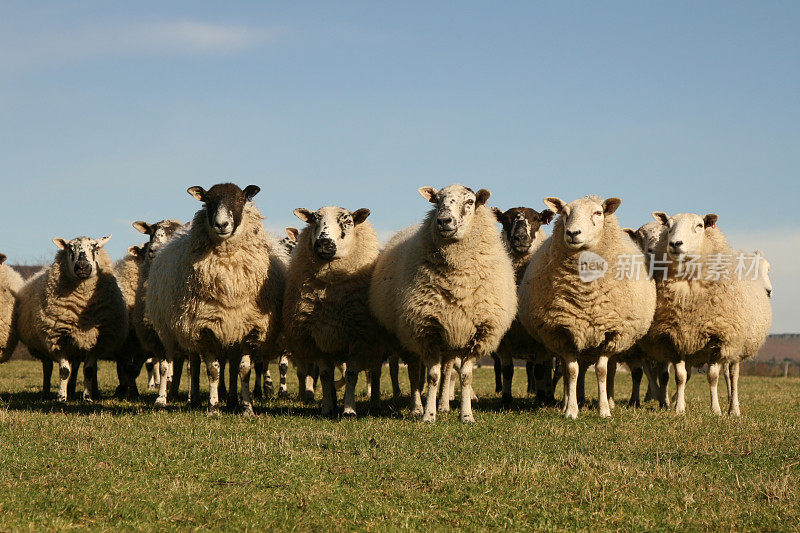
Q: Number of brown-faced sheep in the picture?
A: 2